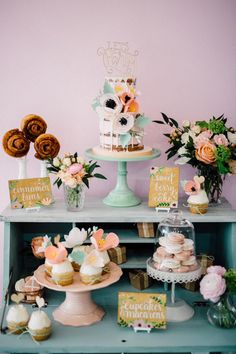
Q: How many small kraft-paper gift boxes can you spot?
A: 5